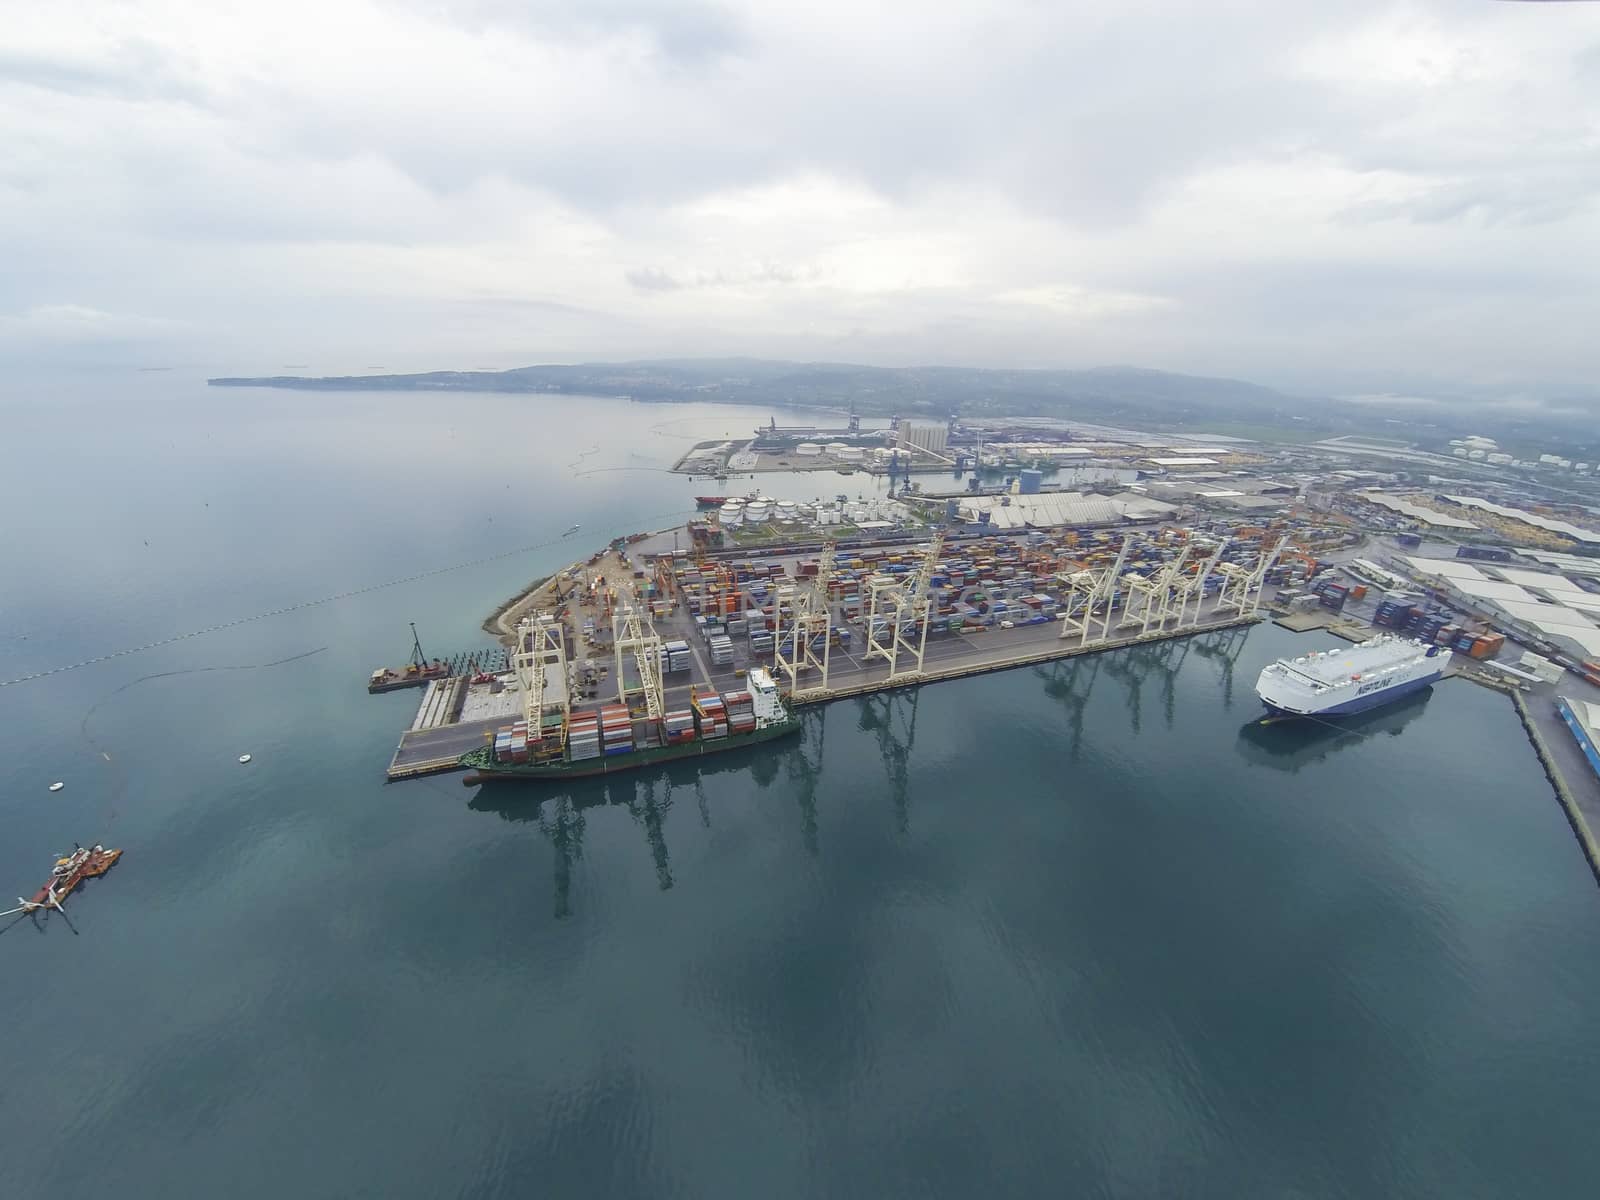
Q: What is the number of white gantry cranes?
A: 8